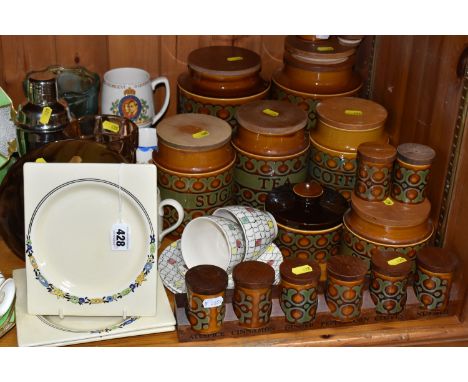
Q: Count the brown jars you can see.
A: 15